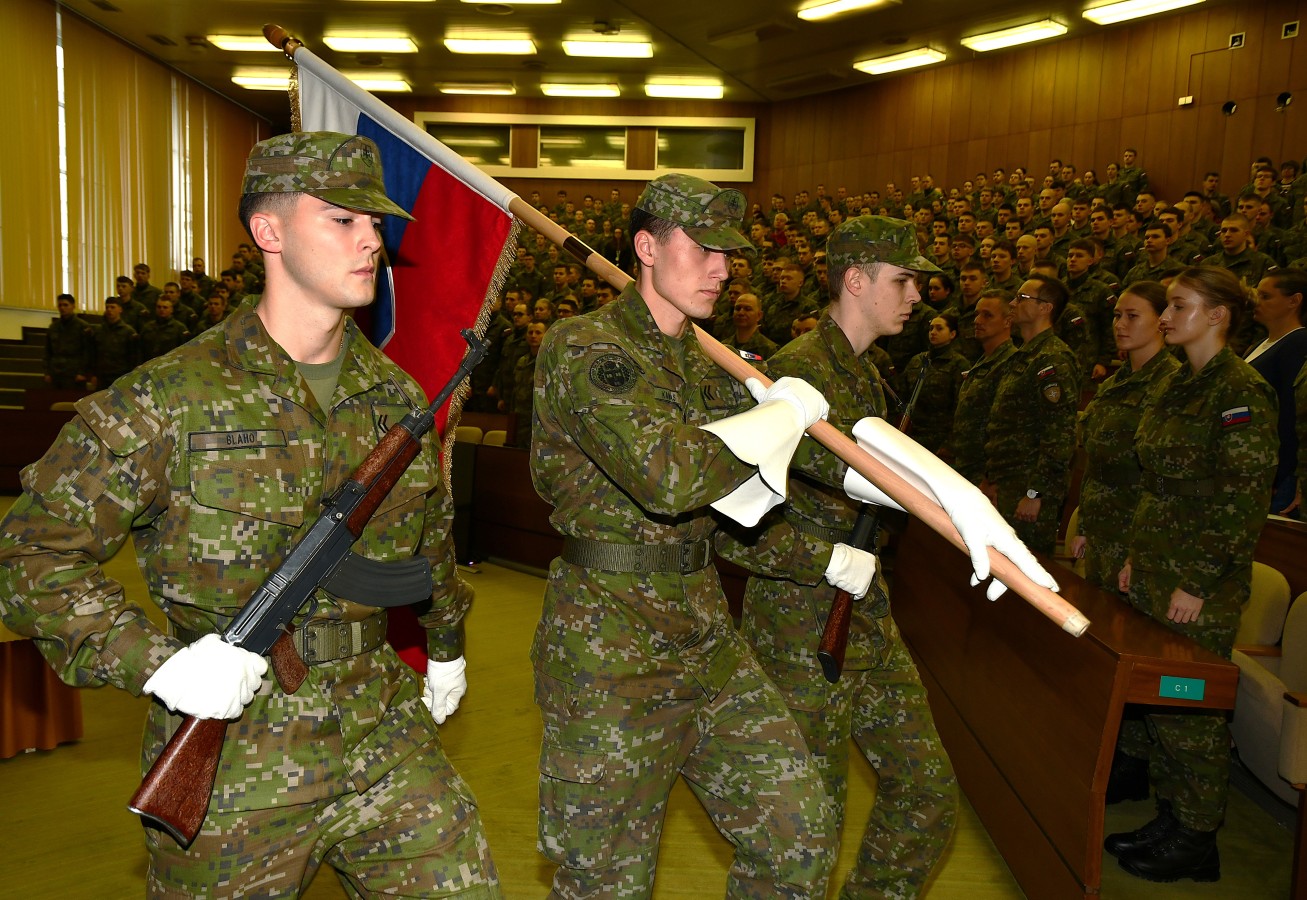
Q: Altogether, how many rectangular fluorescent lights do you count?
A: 15